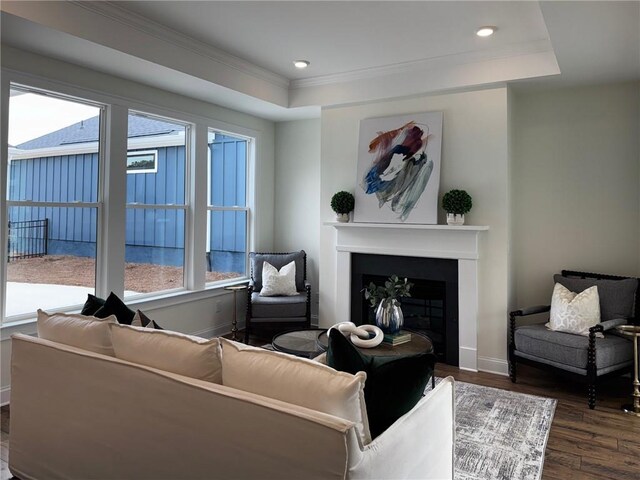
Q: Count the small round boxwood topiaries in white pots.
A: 2